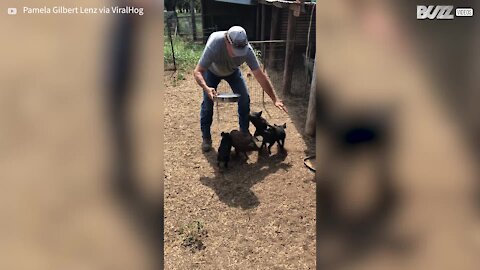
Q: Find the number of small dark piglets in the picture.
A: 4